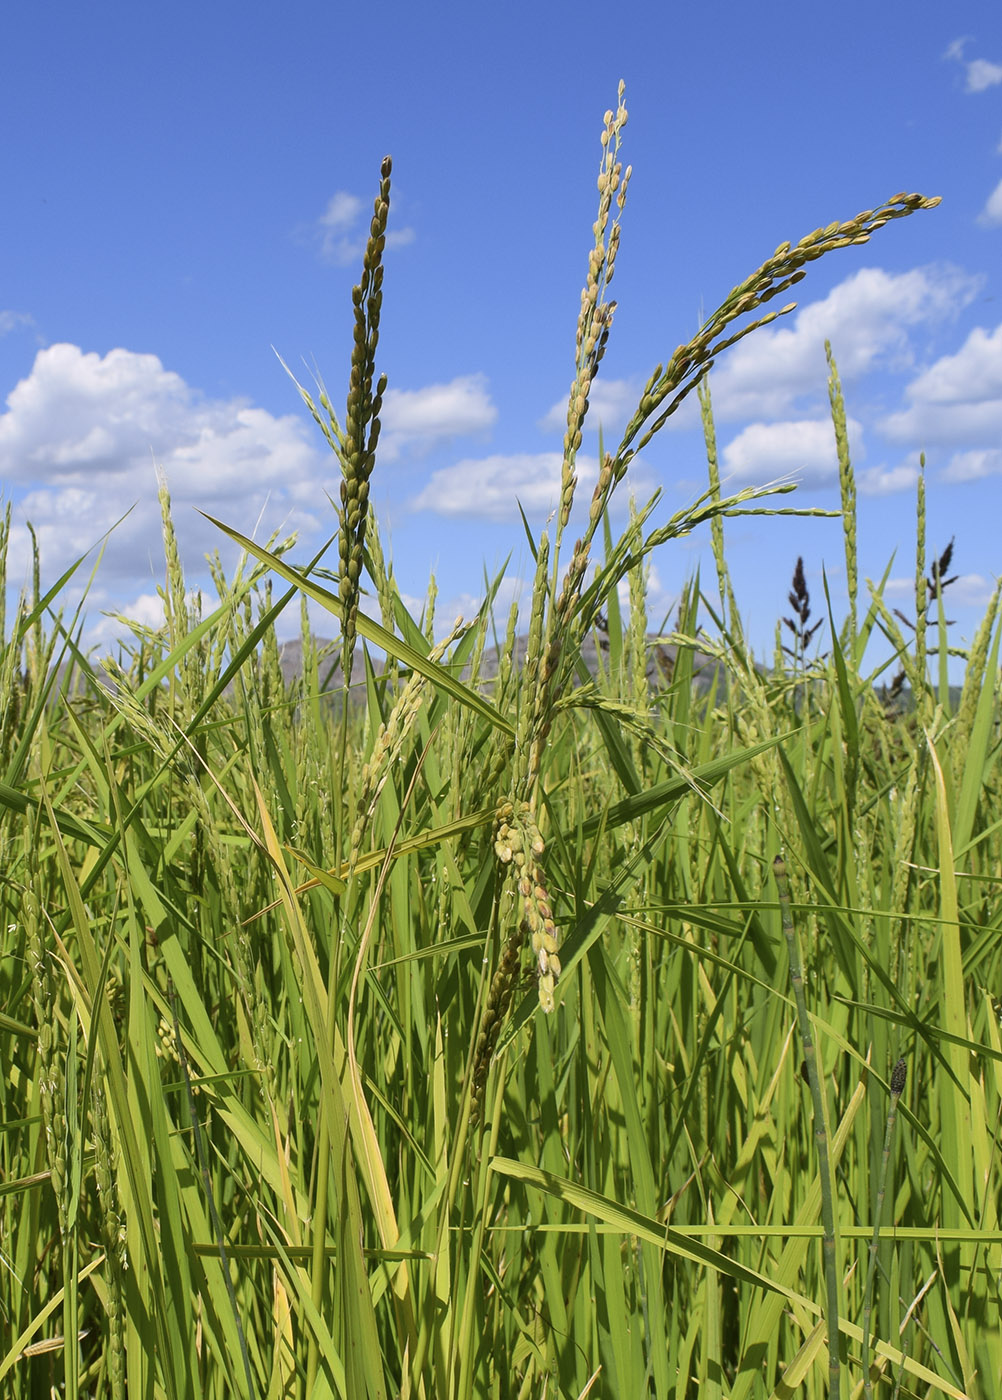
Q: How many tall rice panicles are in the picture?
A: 3